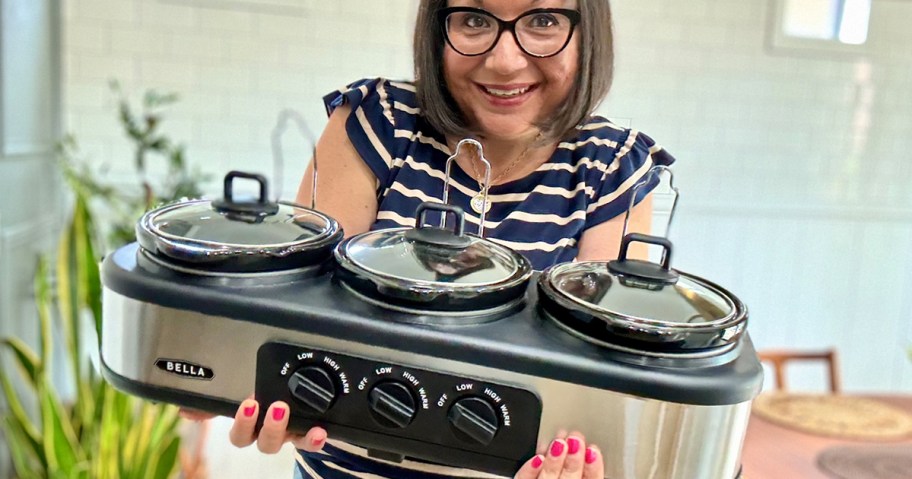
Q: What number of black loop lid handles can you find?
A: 3